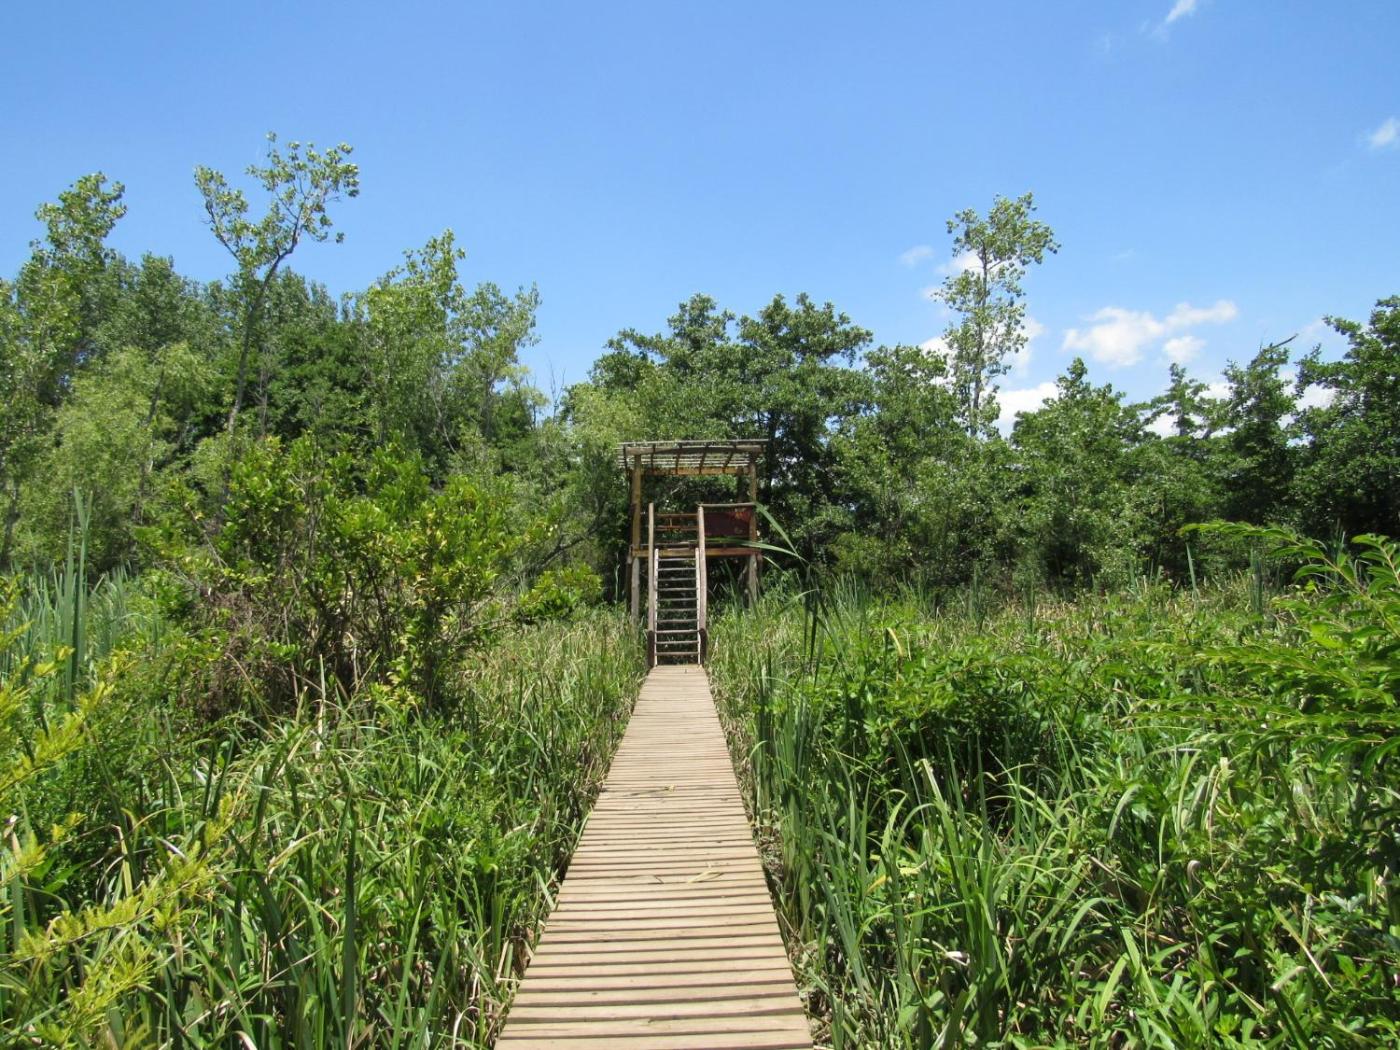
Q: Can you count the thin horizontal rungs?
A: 10